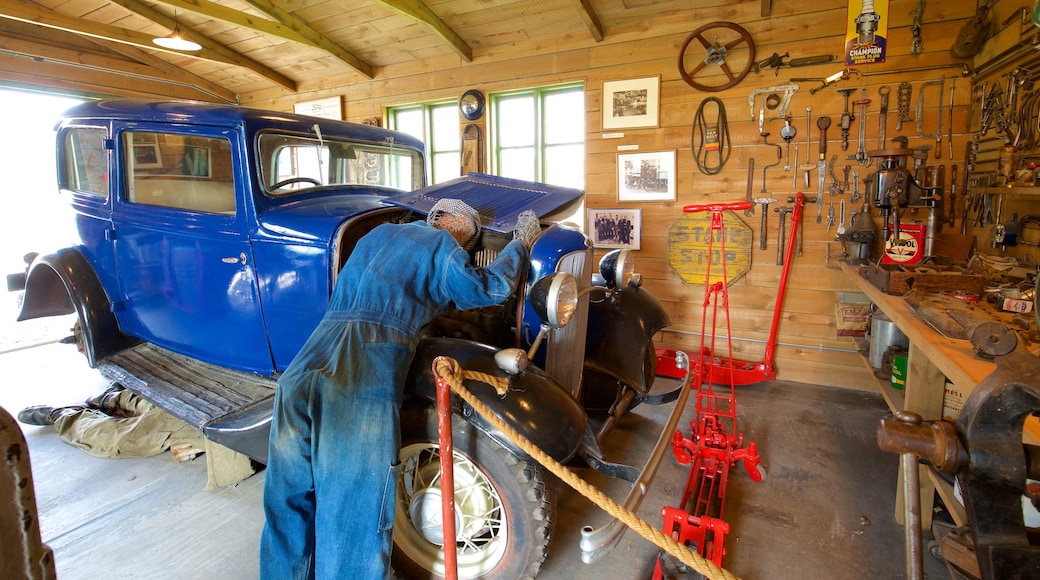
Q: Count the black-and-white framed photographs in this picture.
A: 3